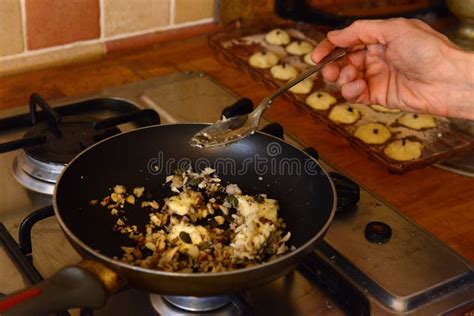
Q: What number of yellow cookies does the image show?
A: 12